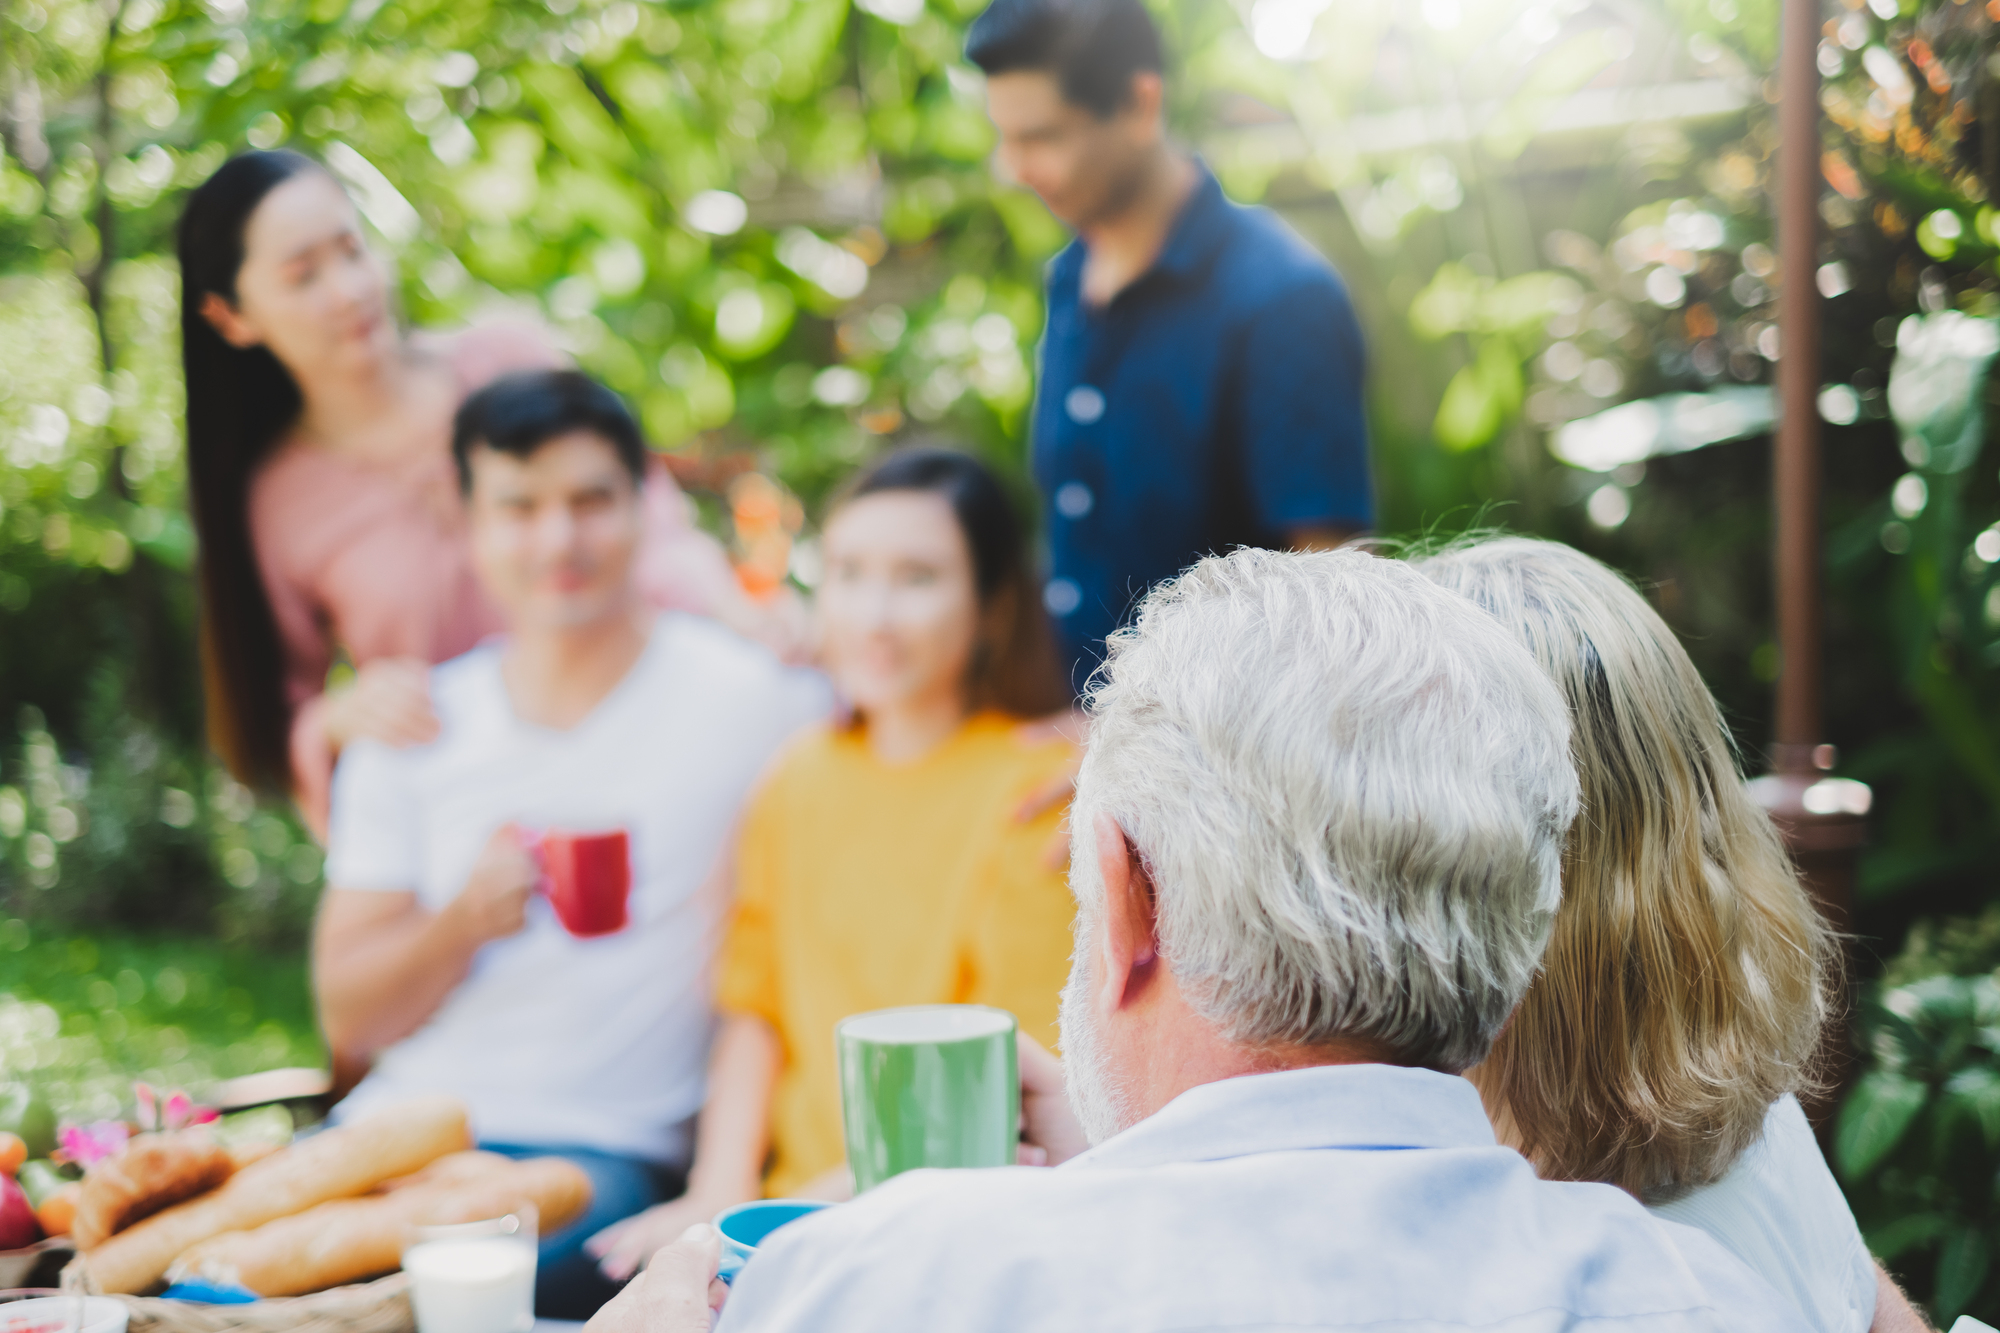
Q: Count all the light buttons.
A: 3